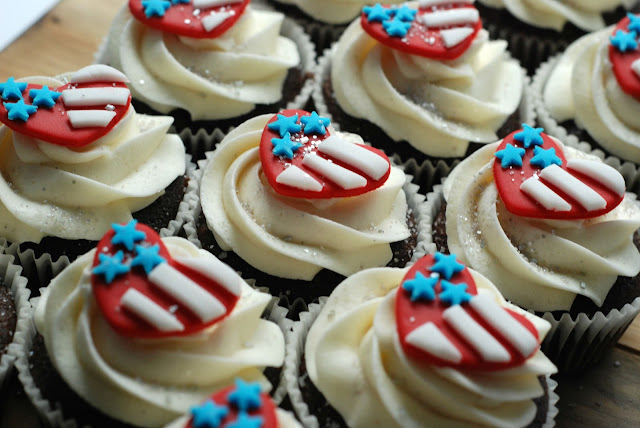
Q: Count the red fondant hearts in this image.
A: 9